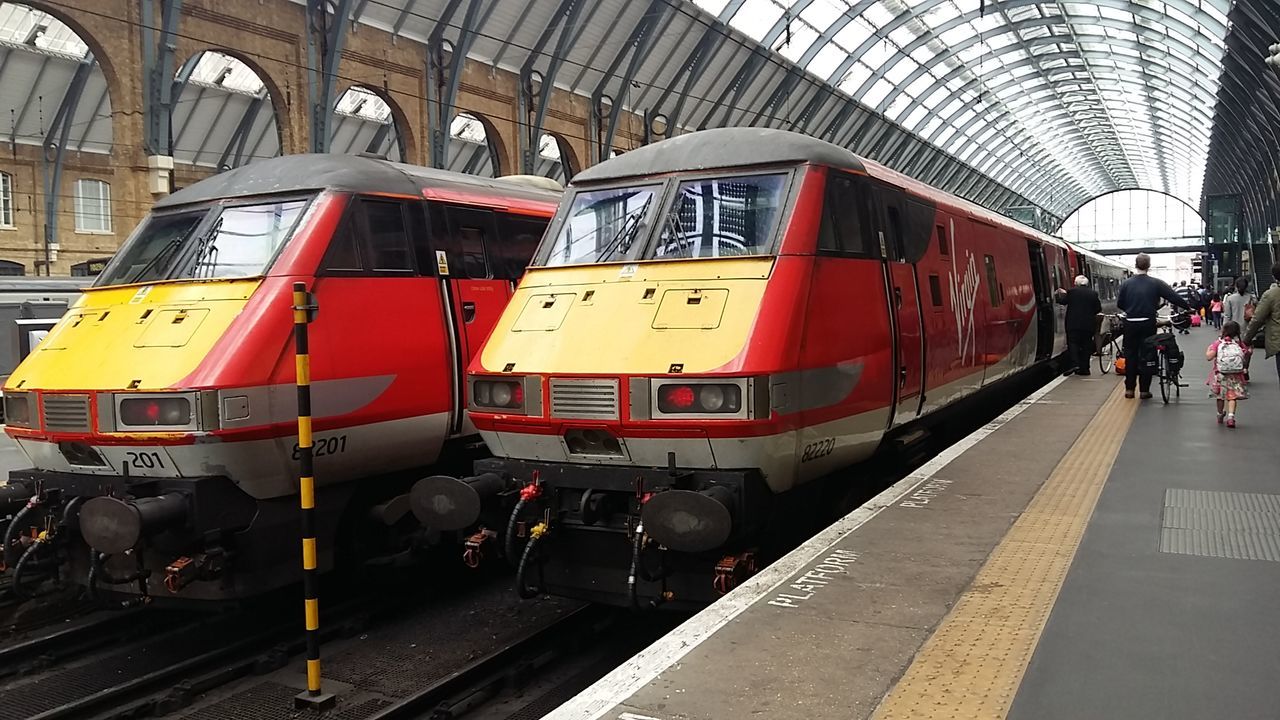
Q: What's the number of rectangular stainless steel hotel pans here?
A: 0